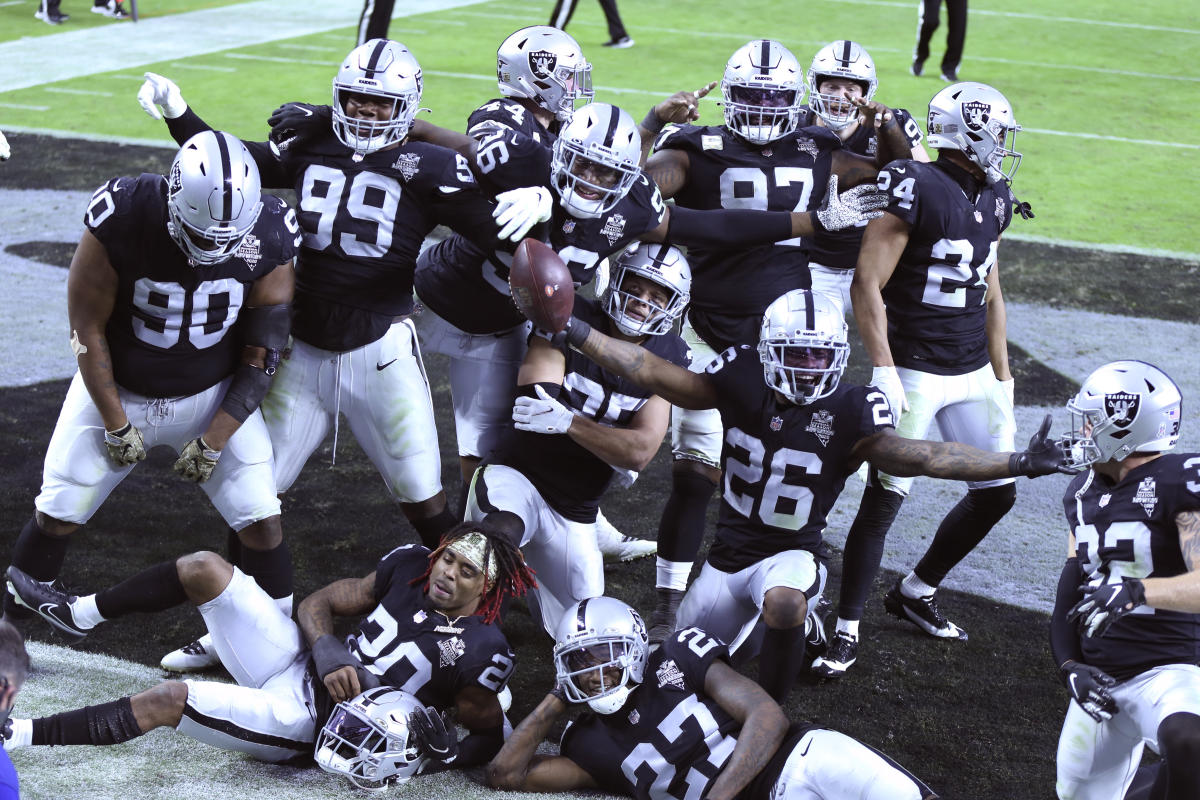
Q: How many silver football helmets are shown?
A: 12